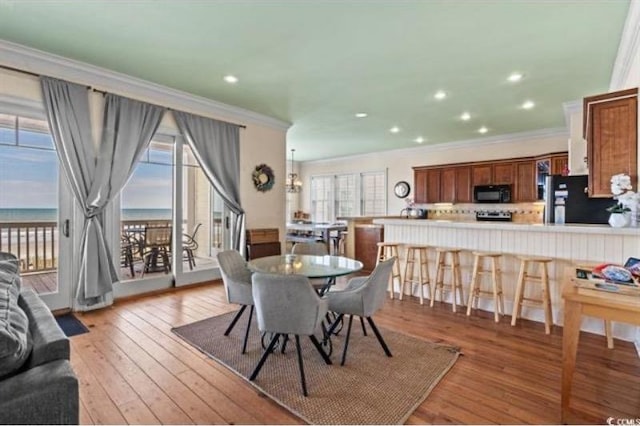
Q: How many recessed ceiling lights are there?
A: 9